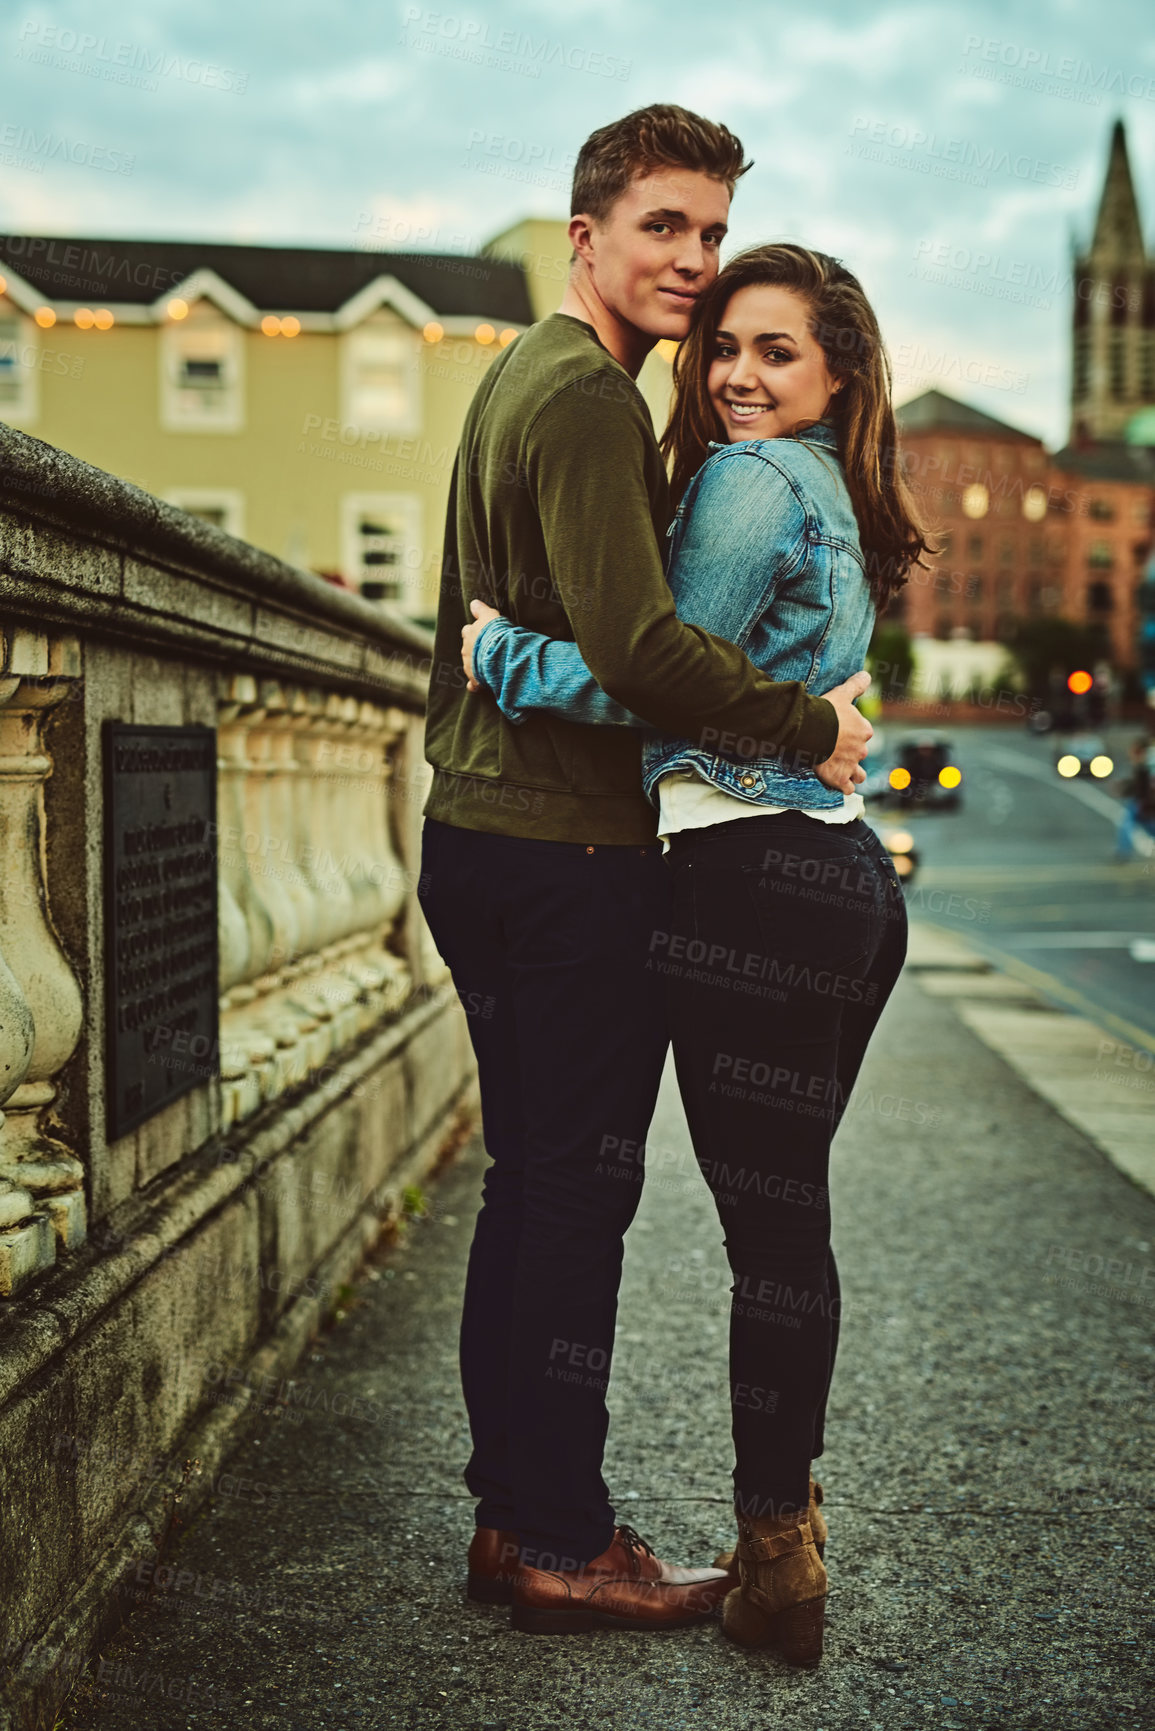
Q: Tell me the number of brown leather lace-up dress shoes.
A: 2